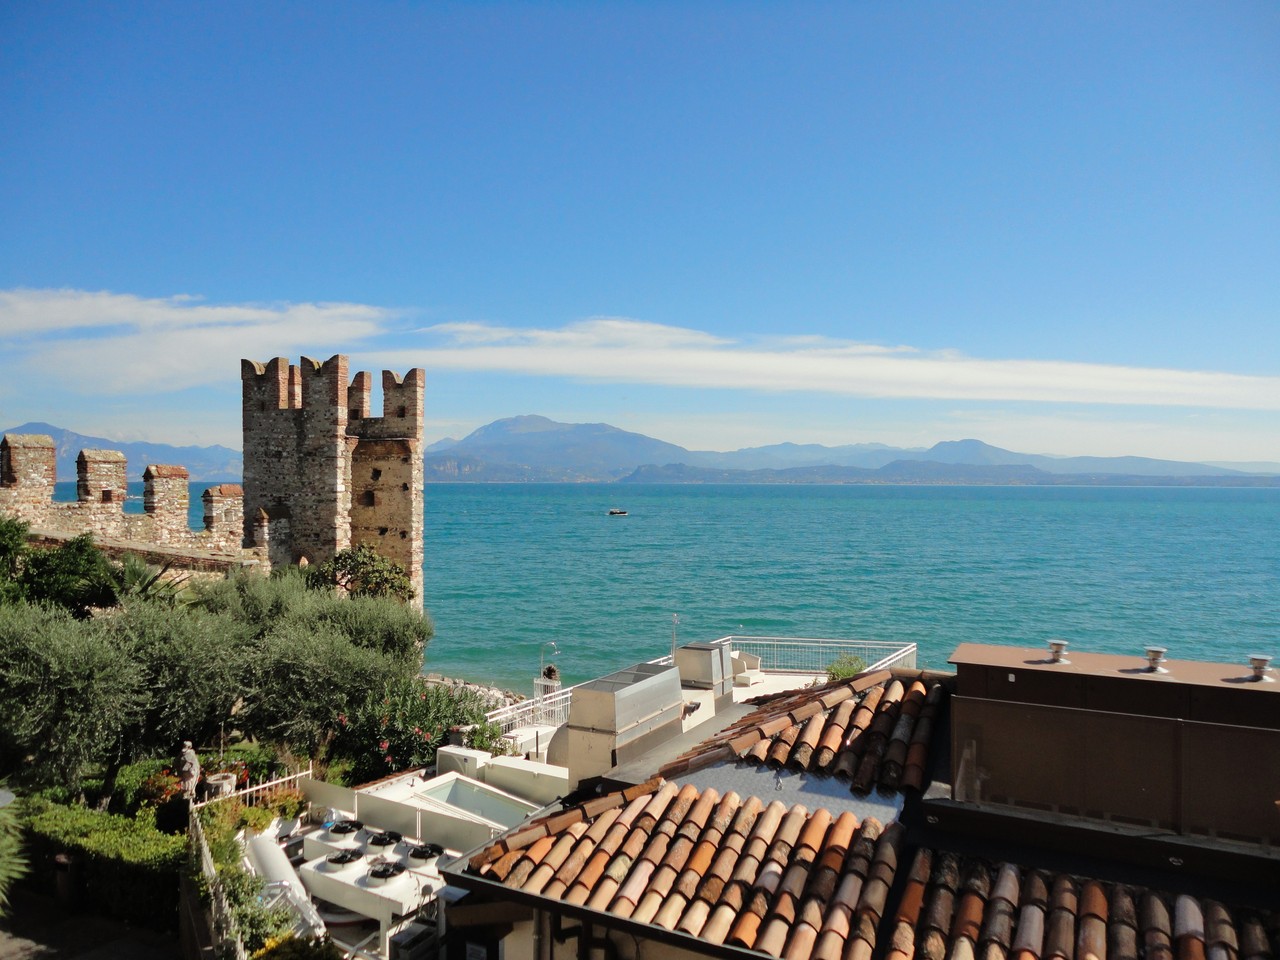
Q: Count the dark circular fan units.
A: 5